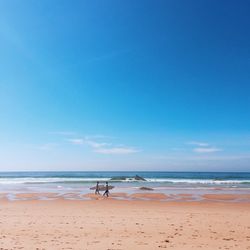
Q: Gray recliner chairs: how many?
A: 0